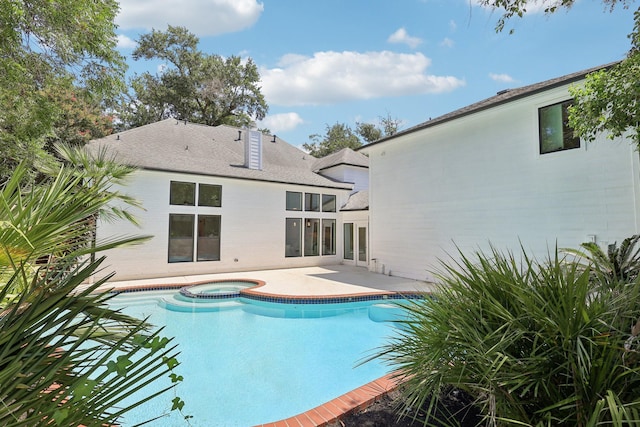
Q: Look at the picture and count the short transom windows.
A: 5